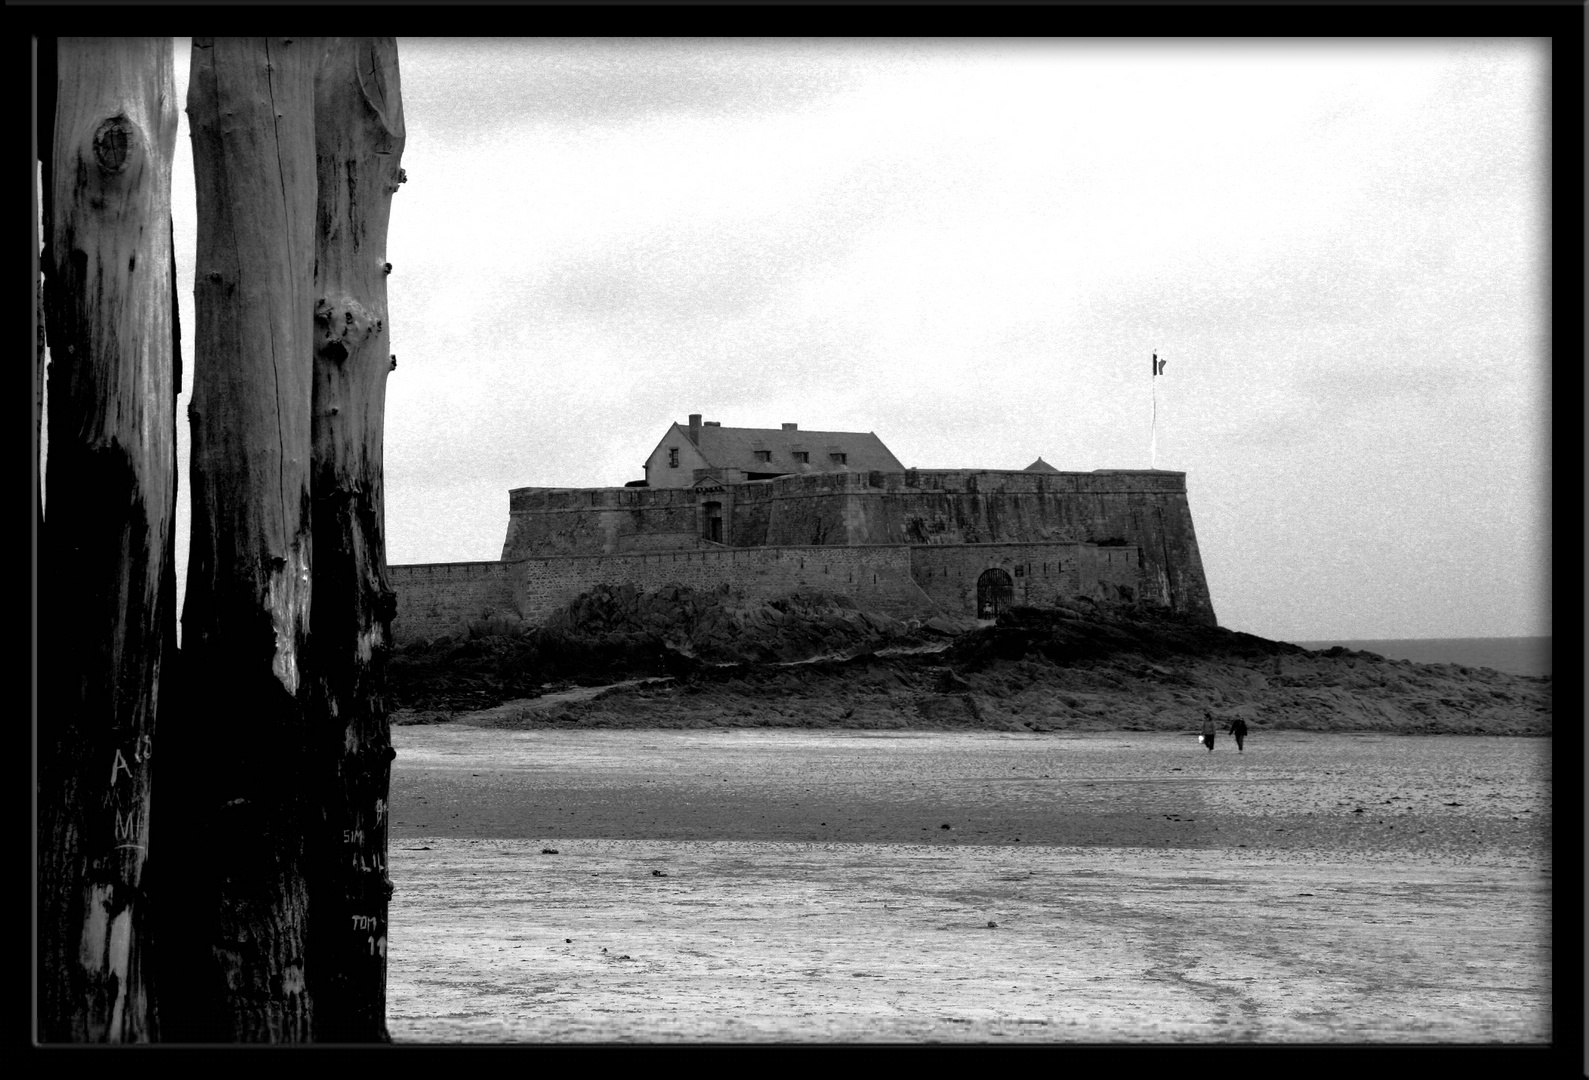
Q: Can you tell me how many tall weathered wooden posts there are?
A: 3